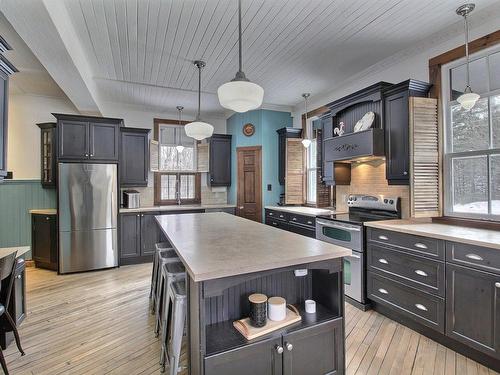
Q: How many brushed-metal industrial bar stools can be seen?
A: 4